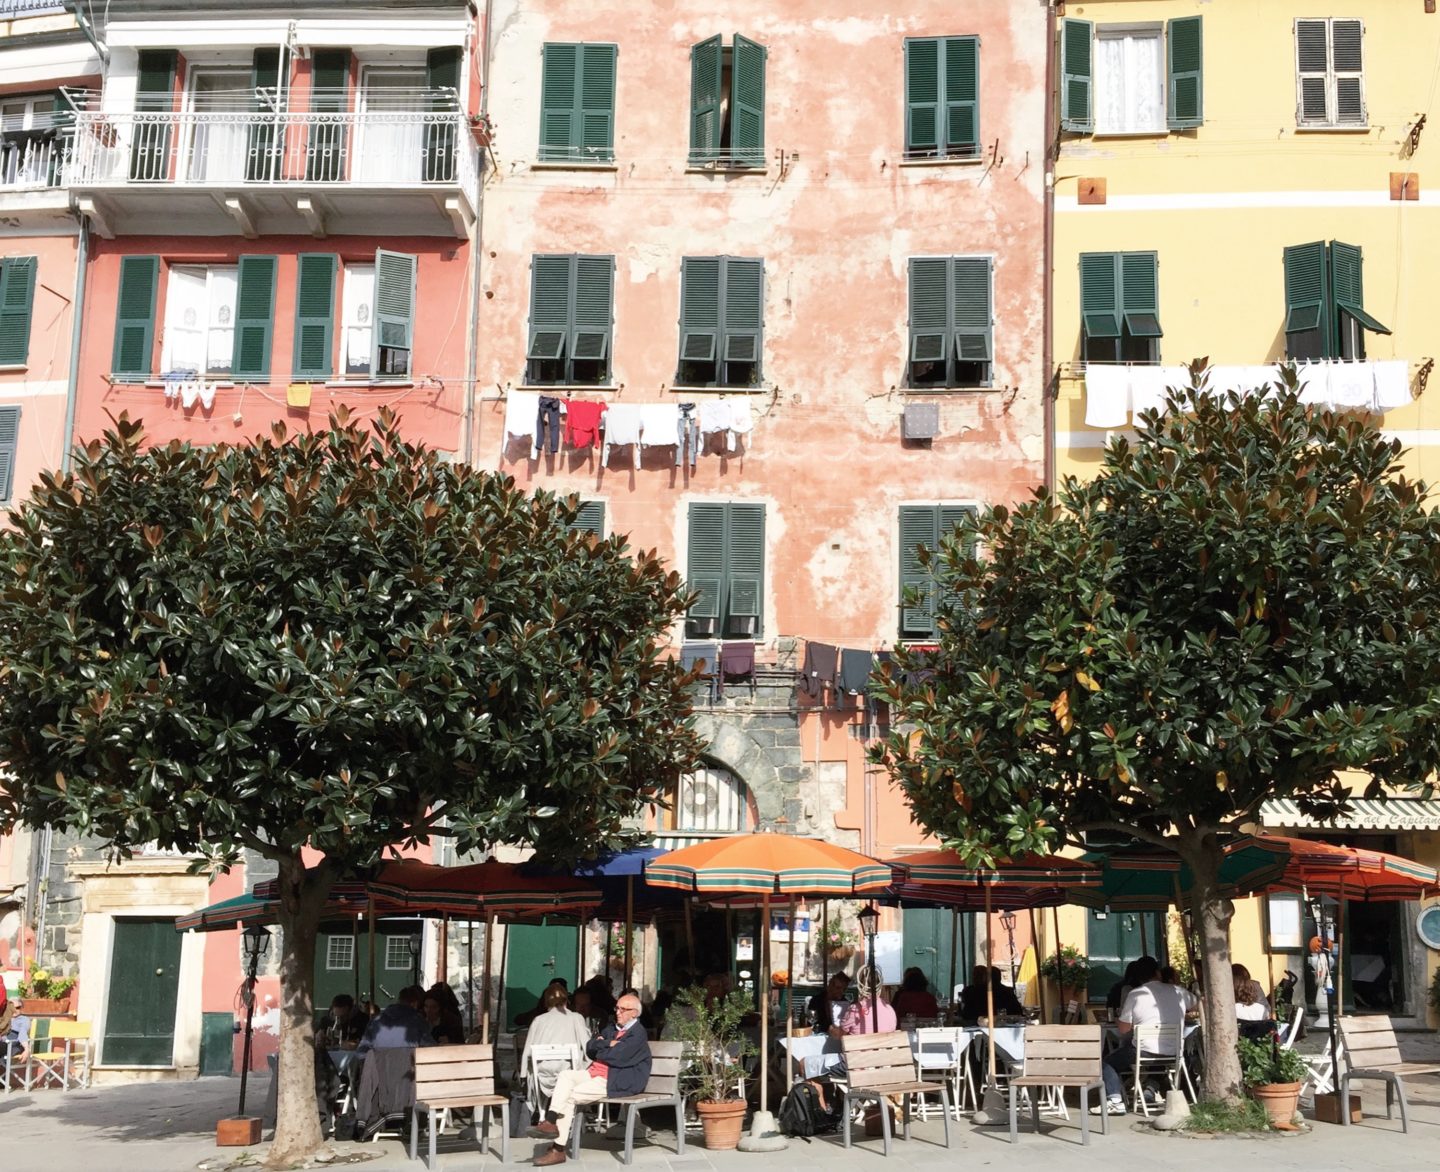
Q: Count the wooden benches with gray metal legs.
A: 5